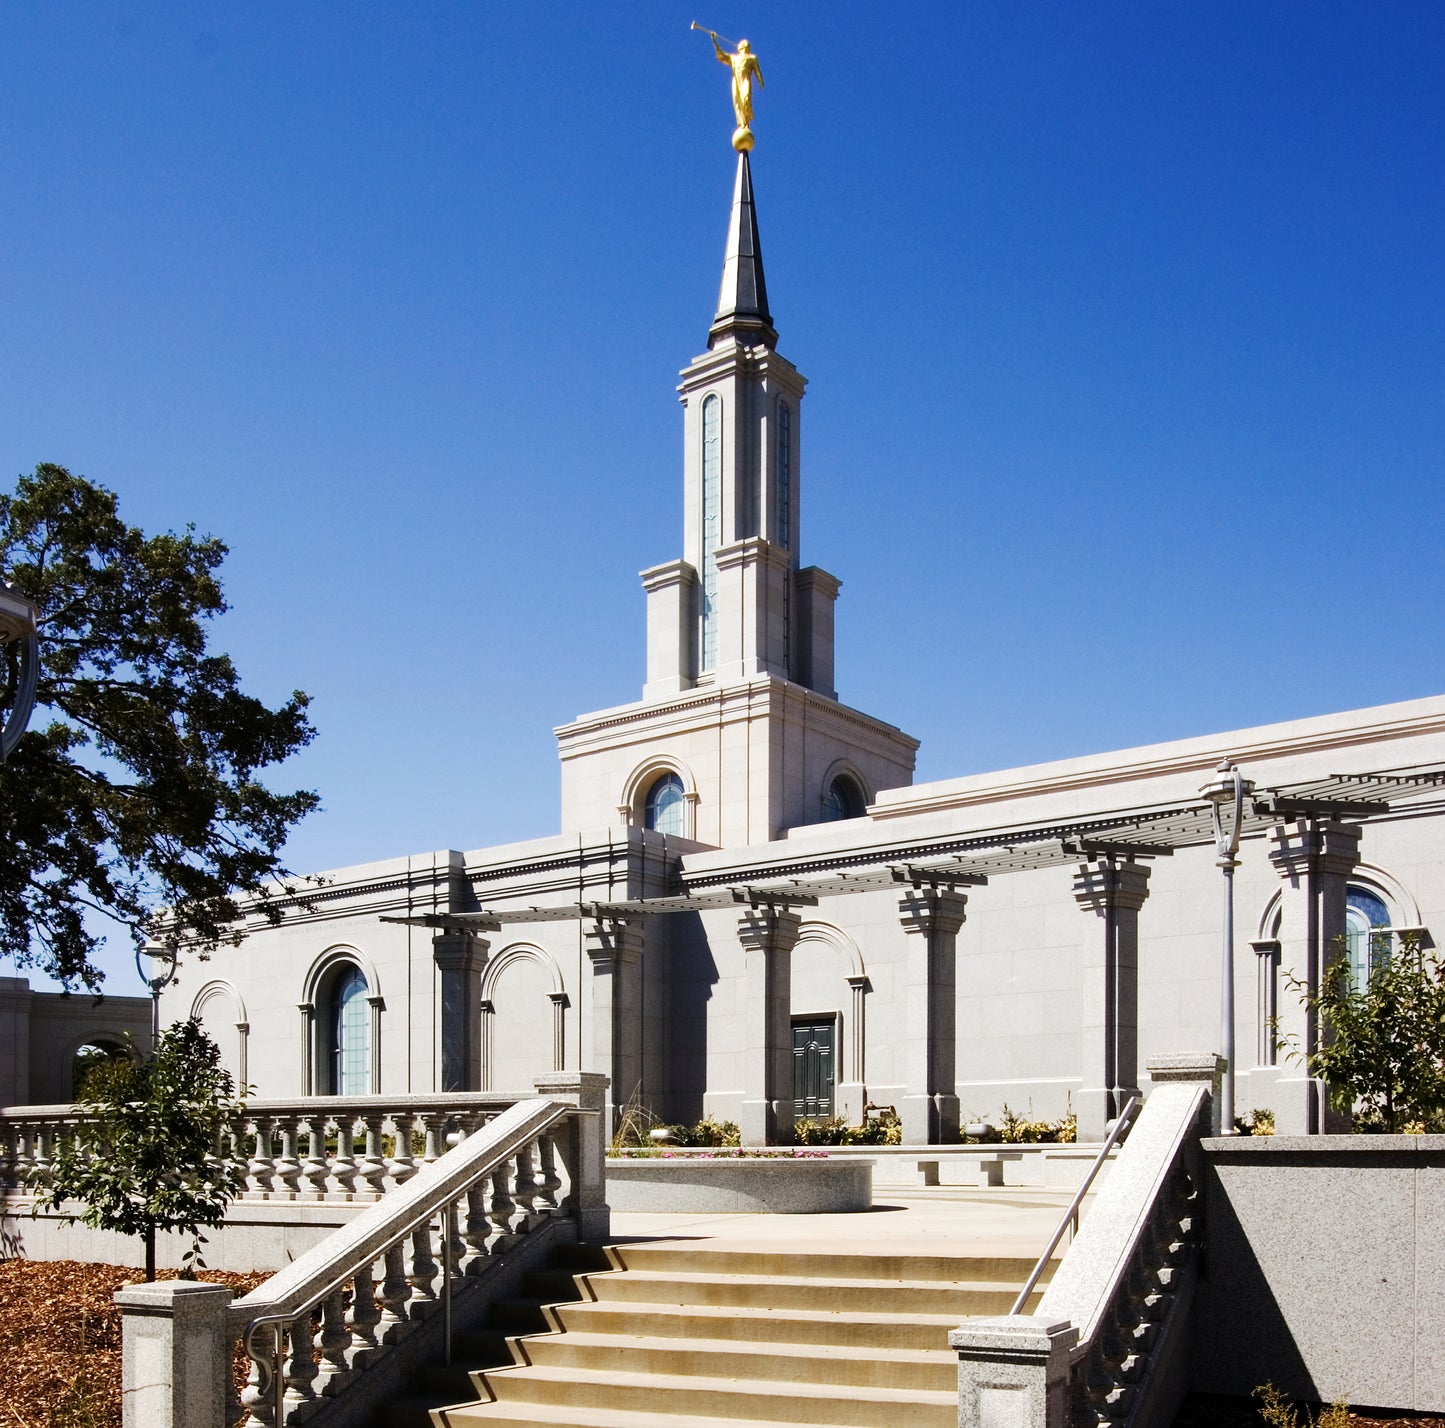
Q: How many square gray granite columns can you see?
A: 6